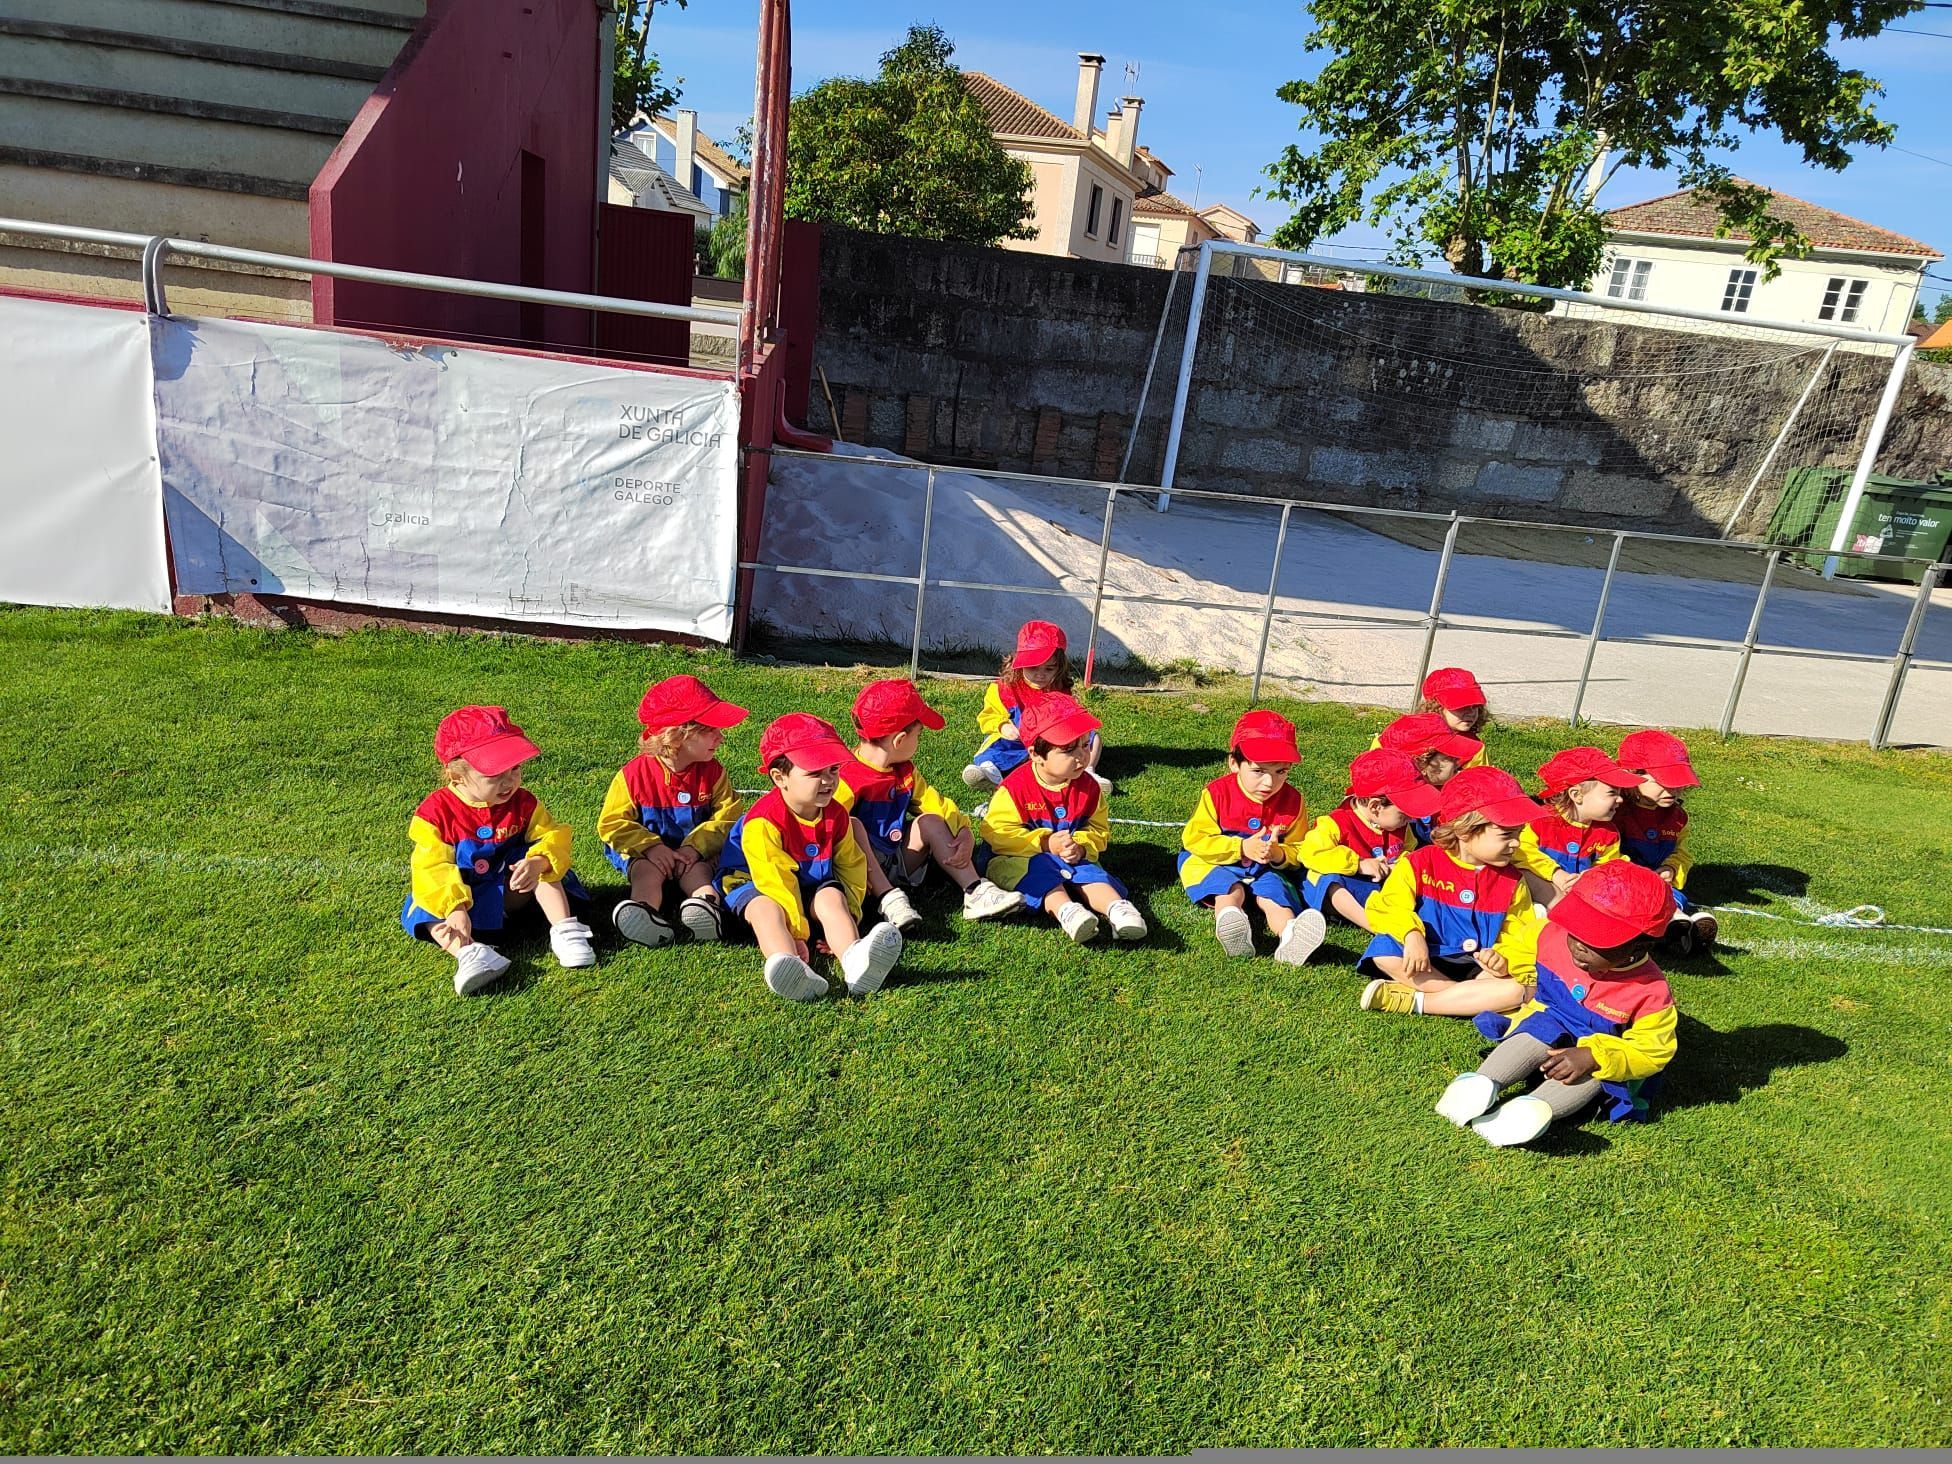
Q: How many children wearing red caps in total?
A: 14